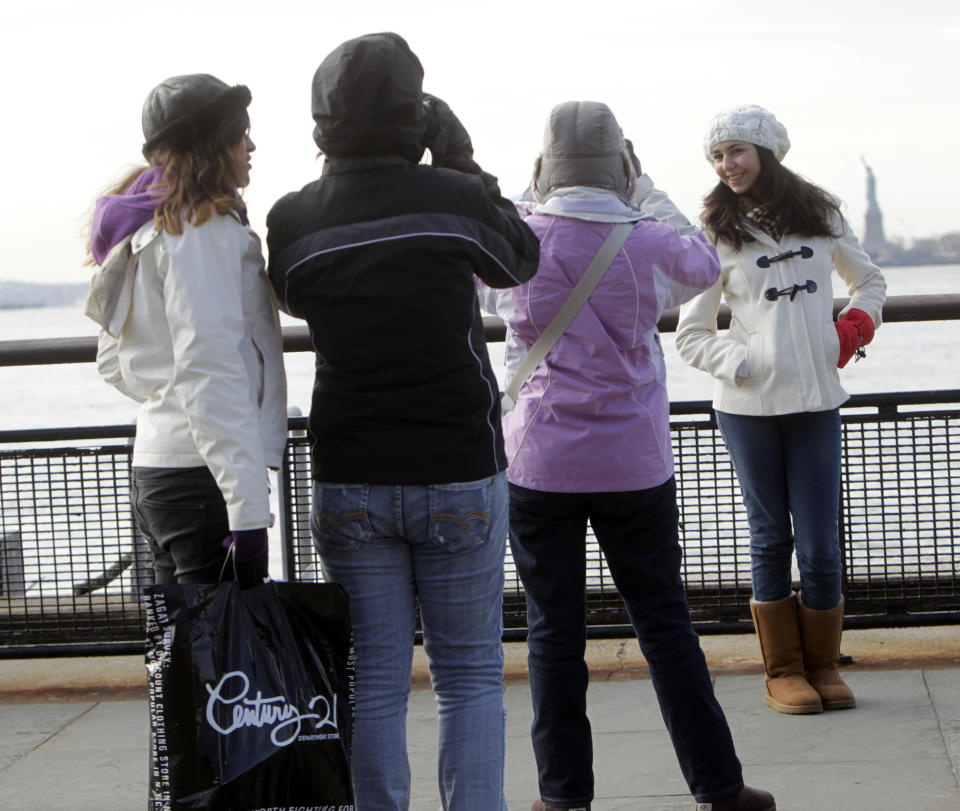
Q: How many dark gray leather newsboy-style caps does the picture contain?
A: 1